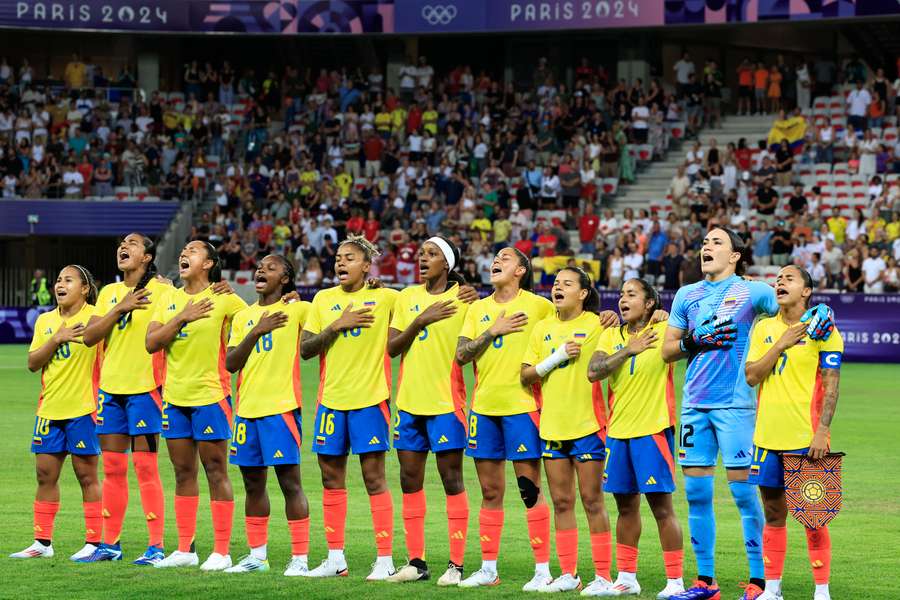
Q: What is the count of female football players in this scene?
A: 11